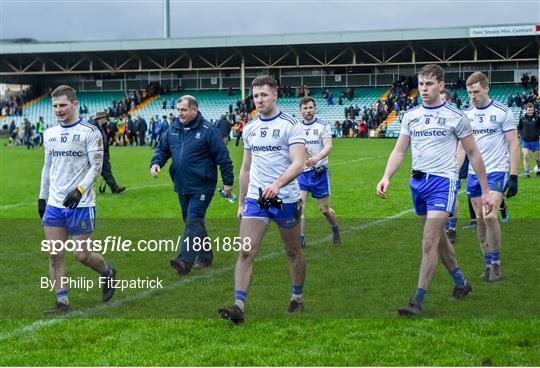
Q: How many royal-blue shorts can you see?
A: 6